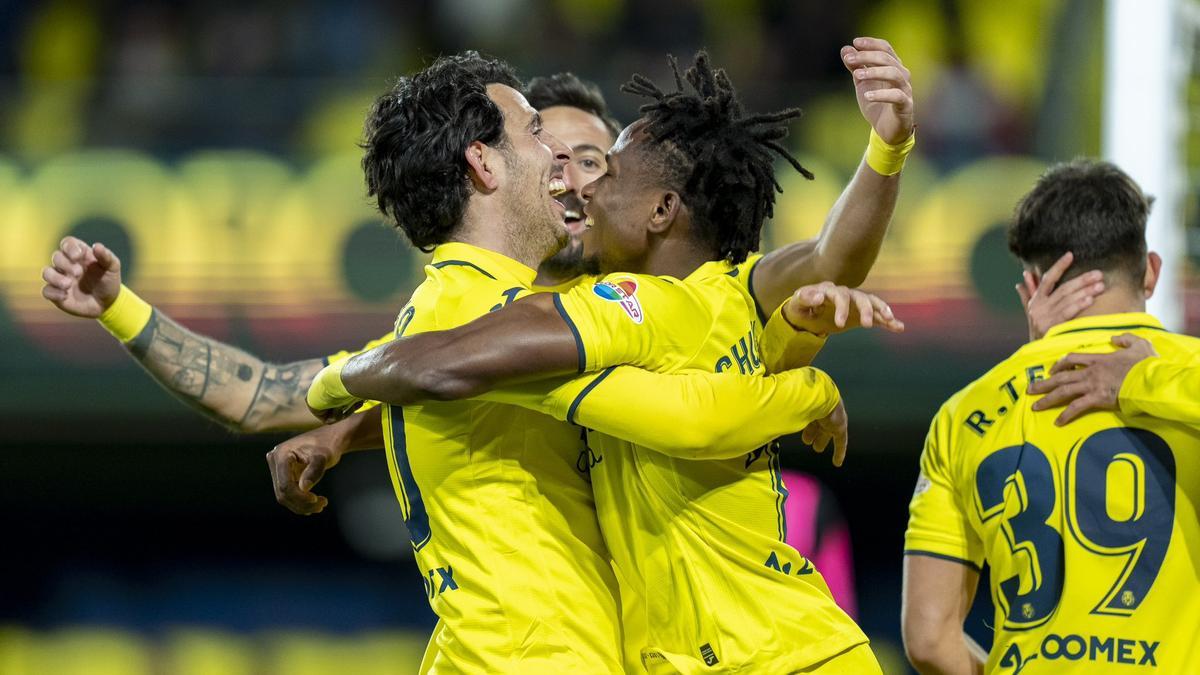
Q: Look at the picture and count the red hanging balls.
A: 0